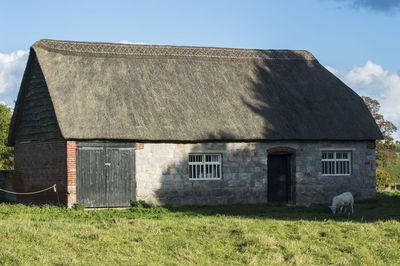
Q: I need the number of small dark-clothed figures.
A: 0